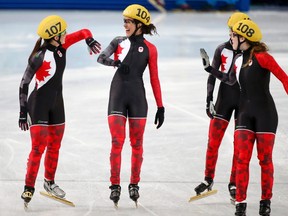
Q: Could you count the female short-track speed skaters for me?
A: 4